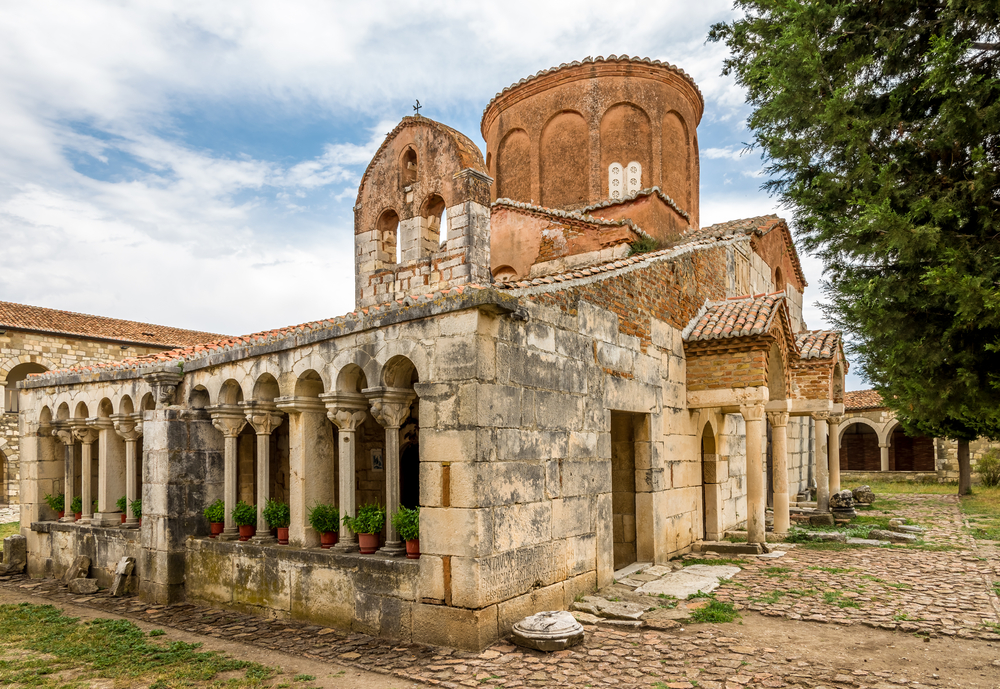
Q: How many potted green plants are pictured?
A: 11